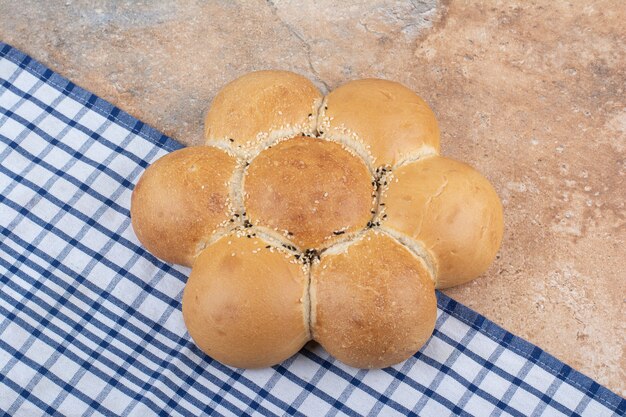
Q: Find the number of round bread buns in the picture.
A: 7